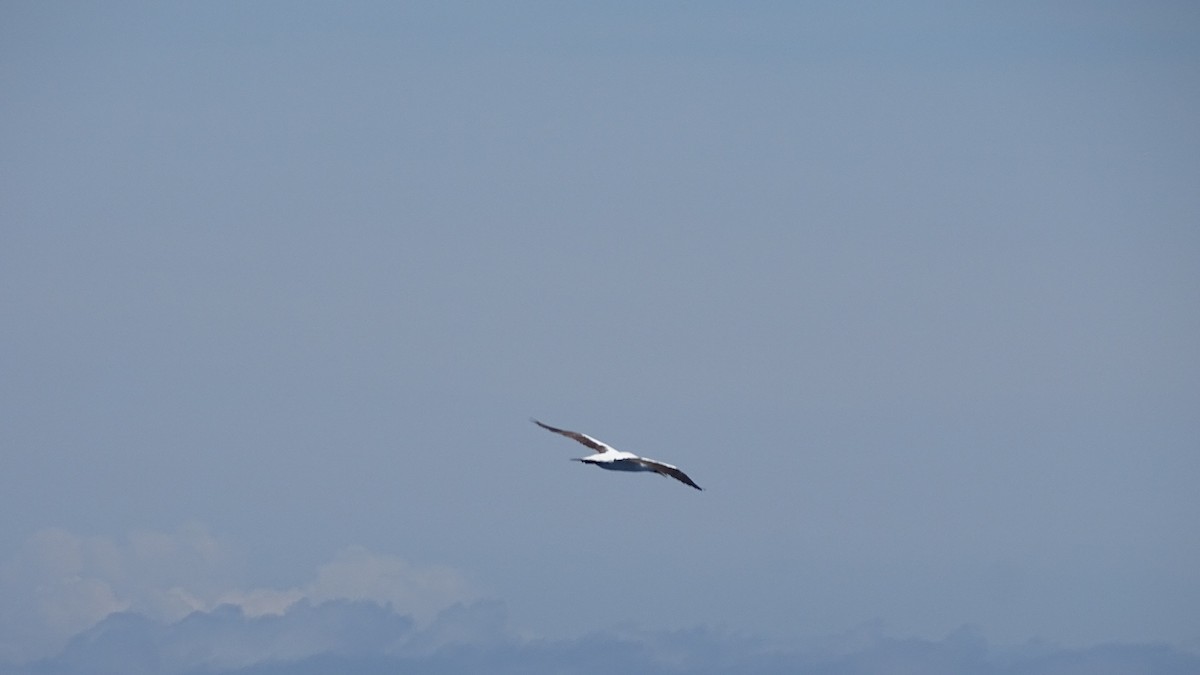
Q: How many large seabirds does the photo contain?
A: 1